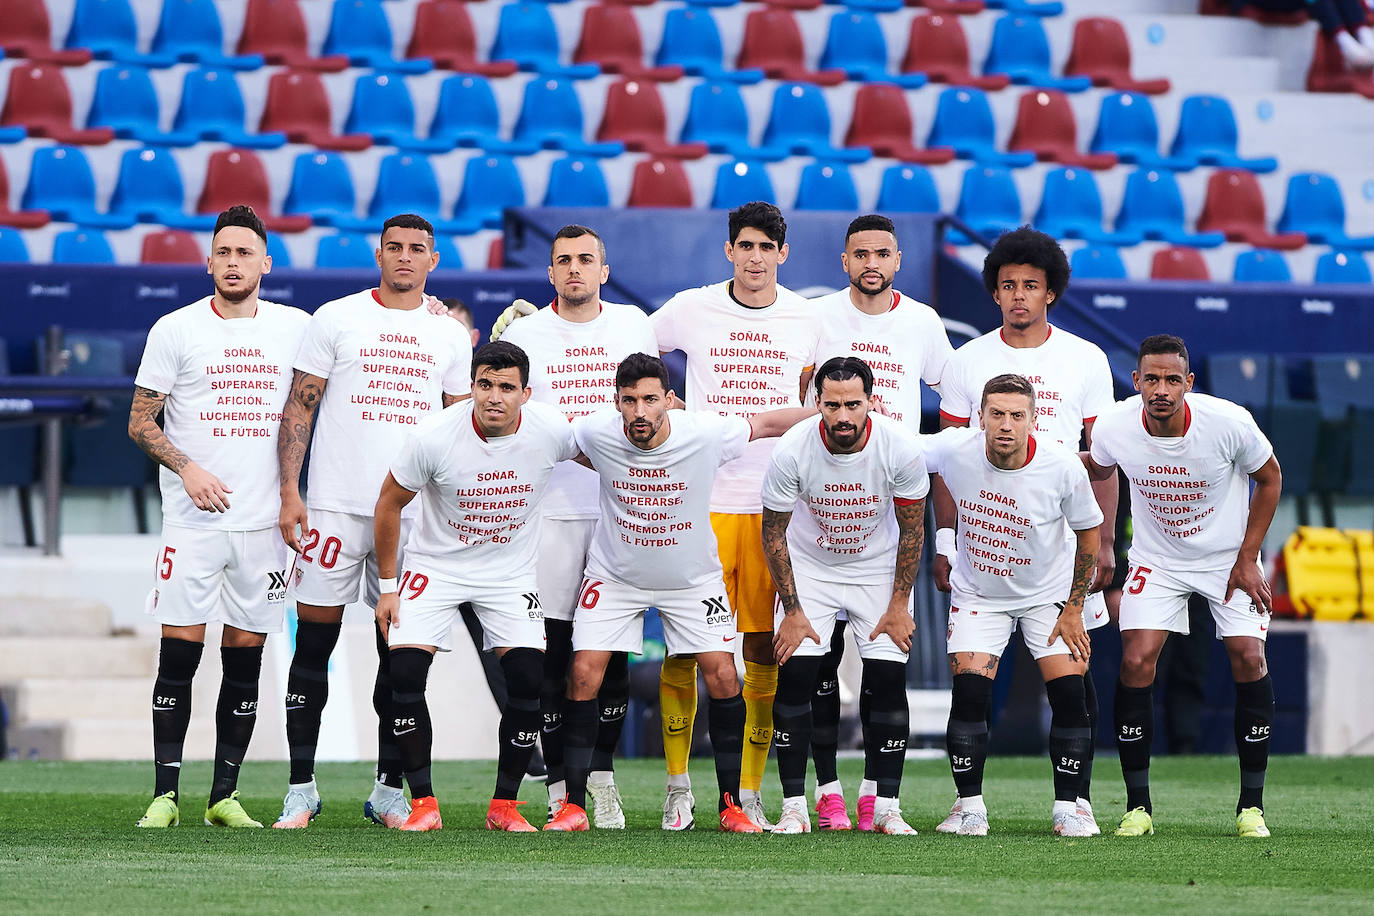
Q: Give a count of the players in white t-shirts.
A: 11